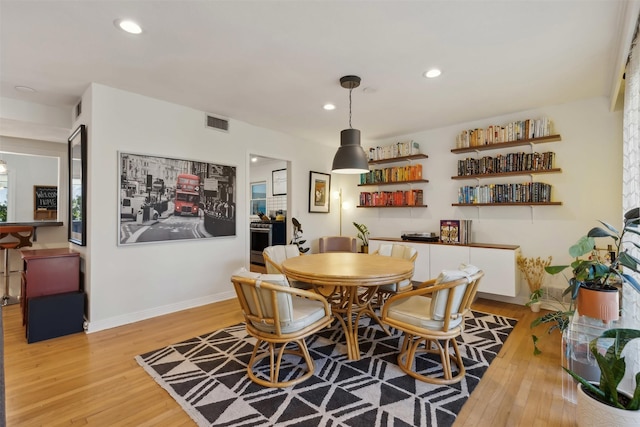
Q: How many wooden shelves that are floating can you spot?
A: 6